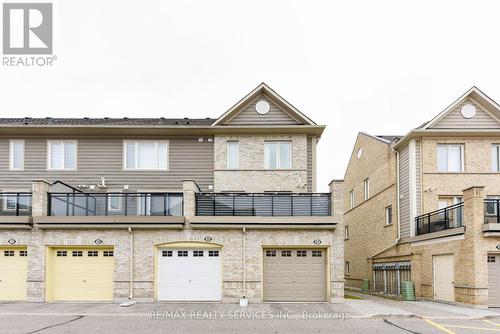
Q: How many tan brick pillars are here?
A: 4